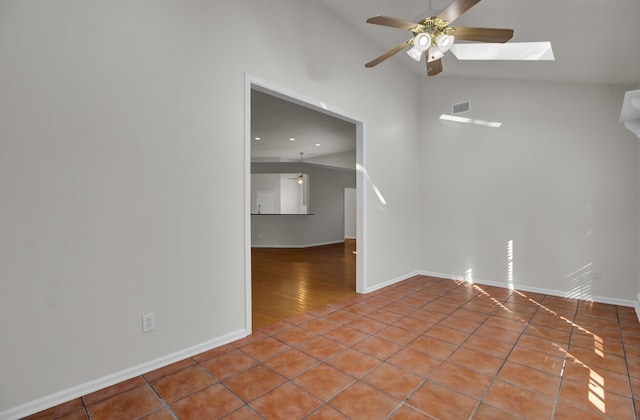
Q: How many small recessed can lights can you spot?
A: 3